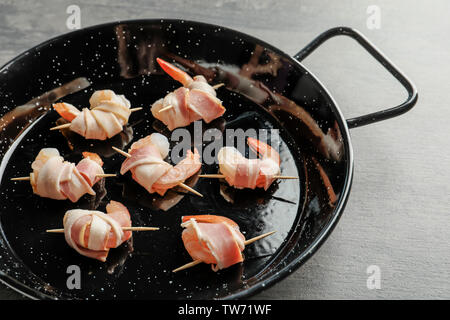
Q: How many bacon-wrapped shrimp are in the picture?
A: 7